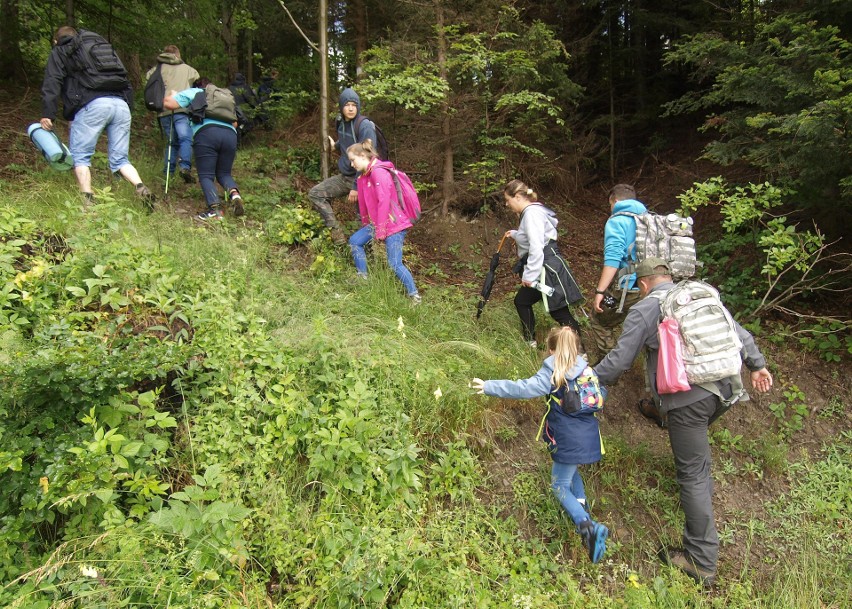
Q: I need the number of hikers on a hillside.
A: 11